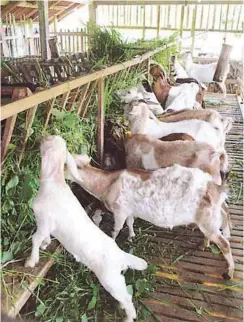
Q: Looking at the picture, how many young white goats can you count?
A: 1